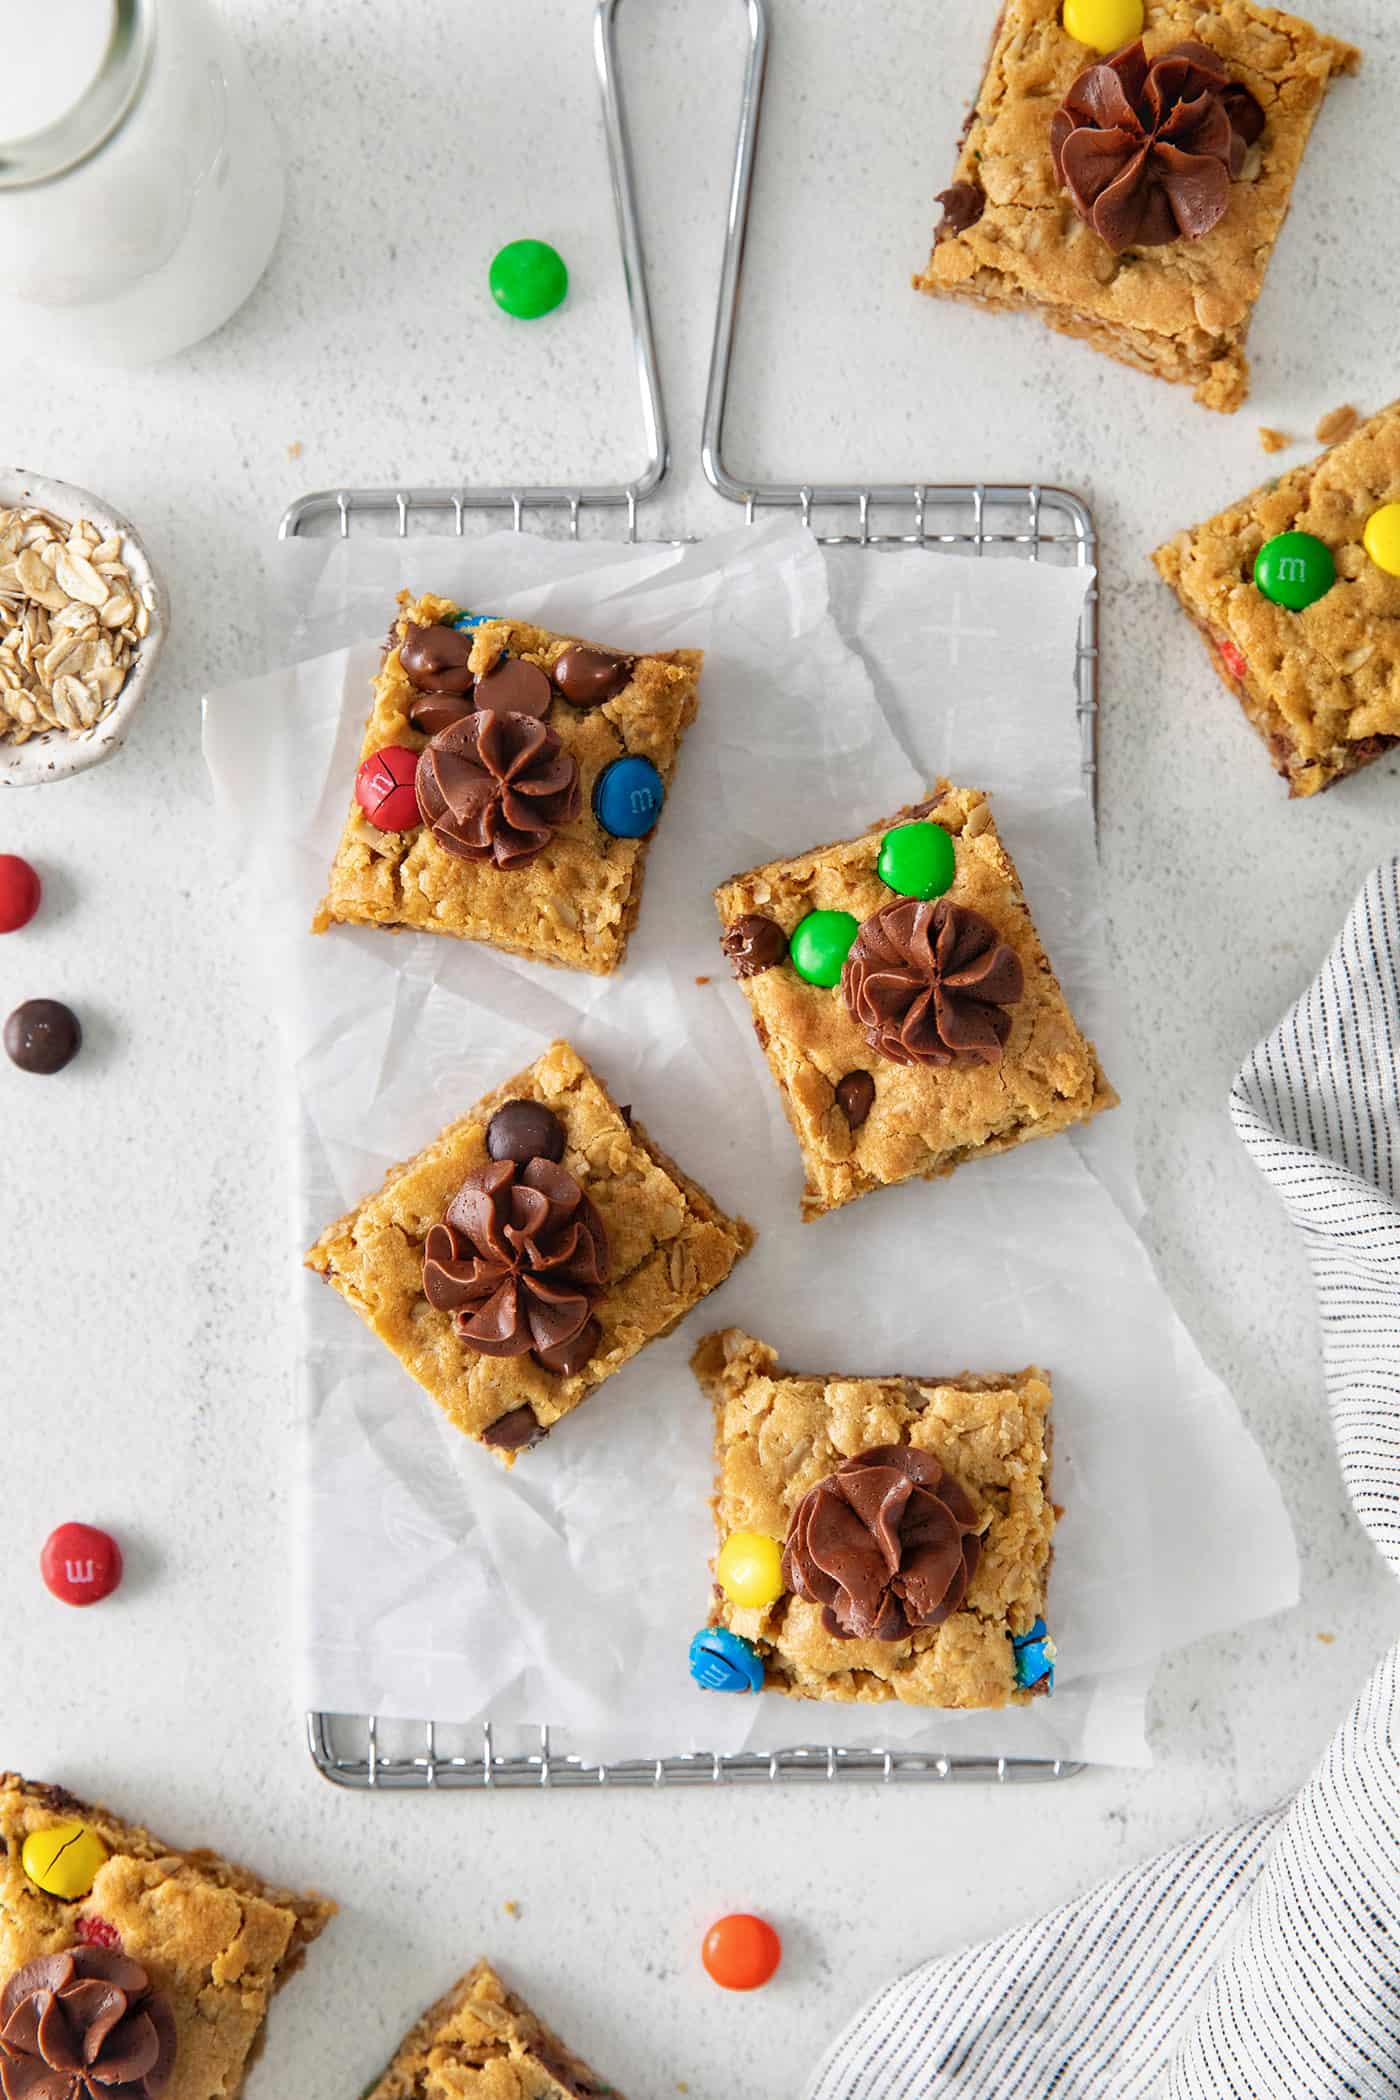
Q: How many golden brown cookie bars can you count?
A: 8